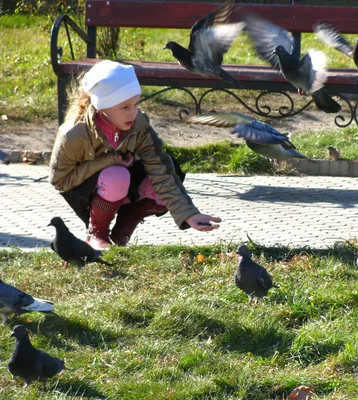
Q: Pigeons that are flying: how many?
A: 4